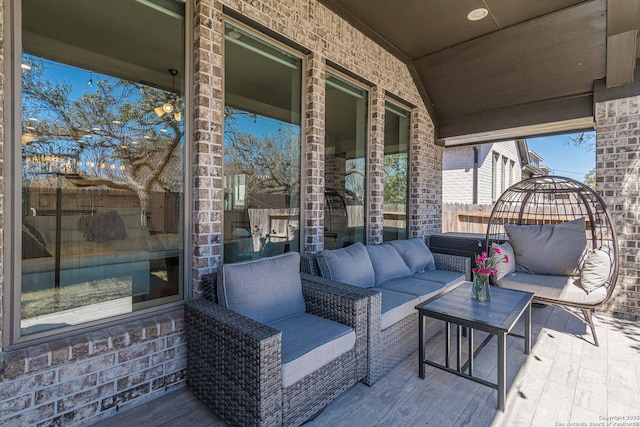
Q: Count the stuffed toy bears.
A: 0